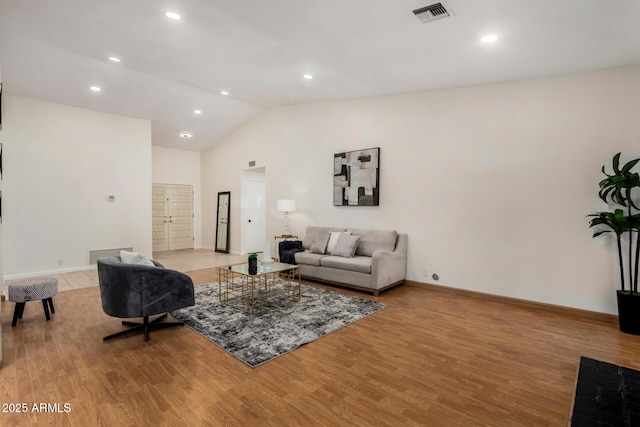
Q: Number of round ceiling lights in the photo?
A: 8